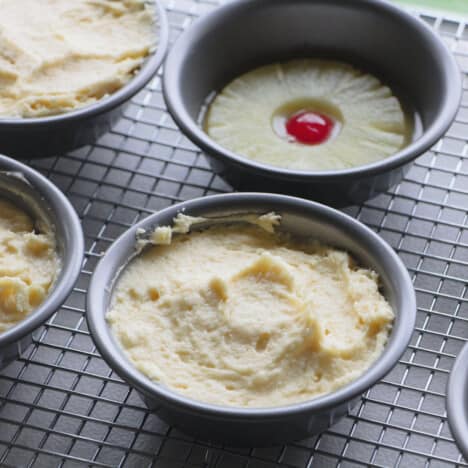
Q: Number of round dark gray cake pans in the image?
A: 5